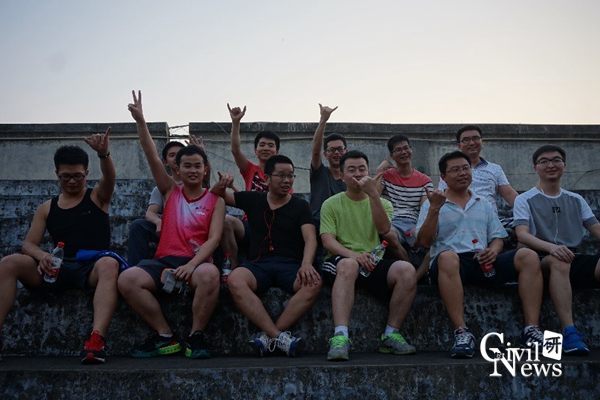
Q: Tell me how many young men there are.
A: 11